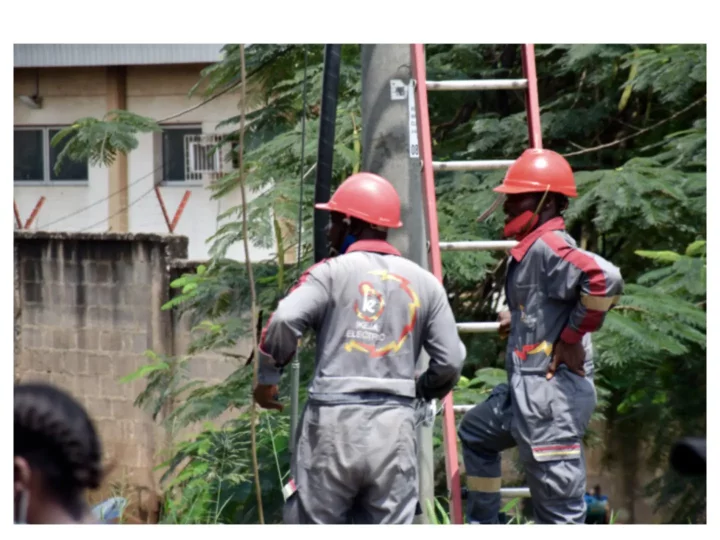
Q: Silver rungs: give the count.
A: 6